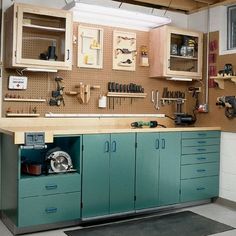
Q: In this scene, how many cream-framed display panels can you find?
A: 2